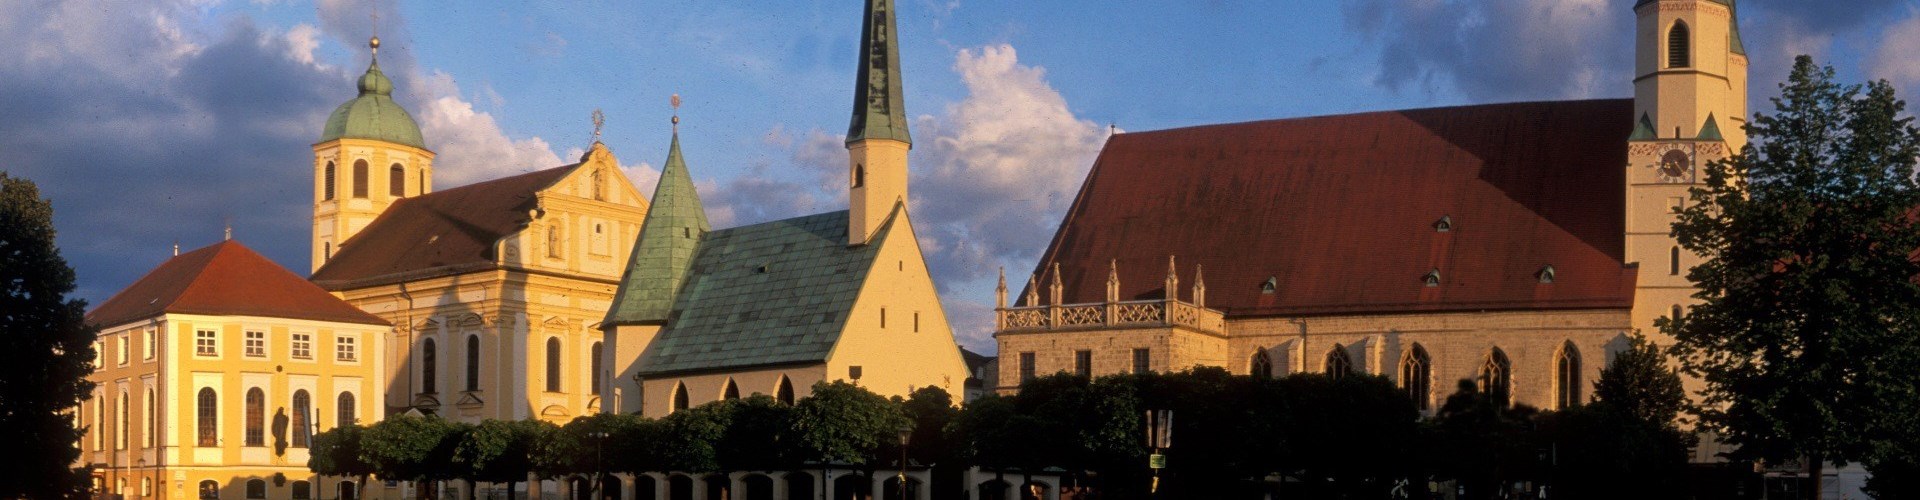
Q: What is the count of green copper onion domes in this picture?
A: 1